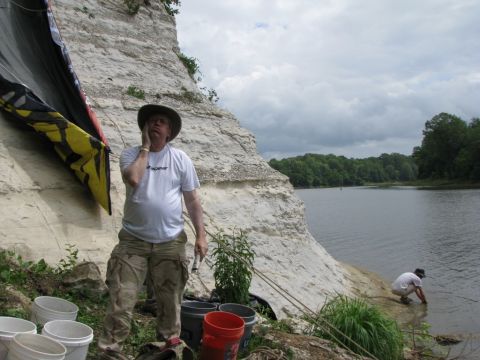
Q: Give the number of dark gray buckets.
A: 2